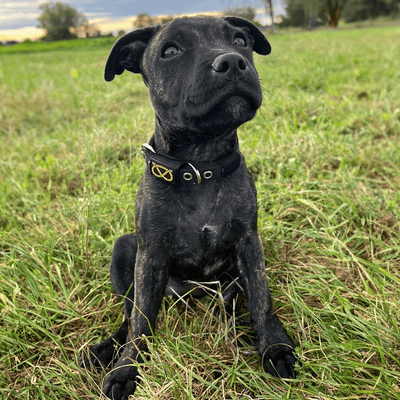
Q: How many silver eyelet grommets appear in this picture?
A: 2